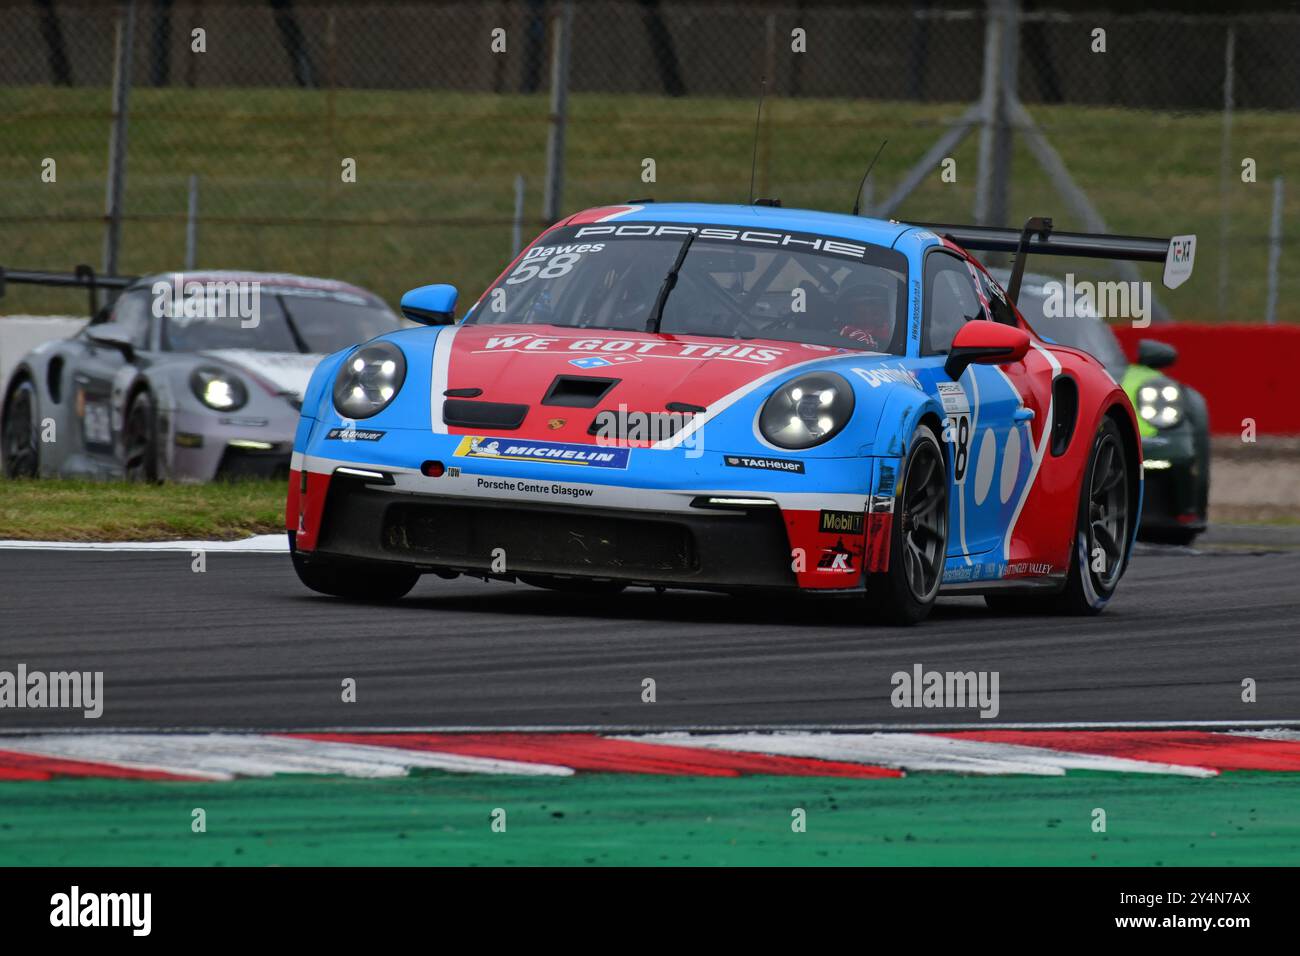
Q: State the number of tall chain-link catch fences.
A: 1